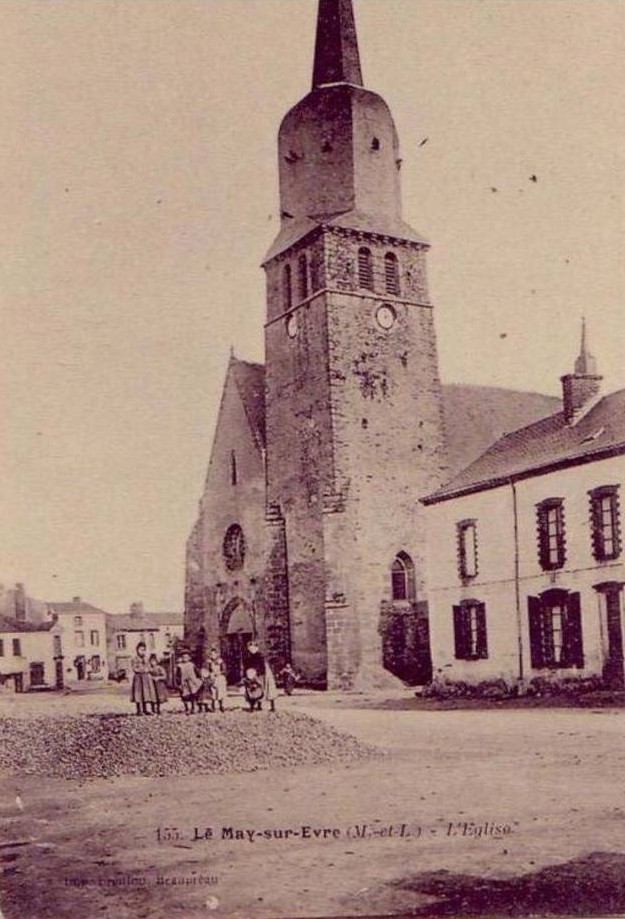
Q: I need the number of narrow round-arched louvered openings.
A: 4